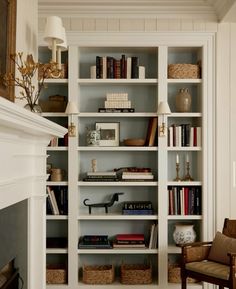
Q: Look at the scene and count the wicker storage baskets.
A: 6